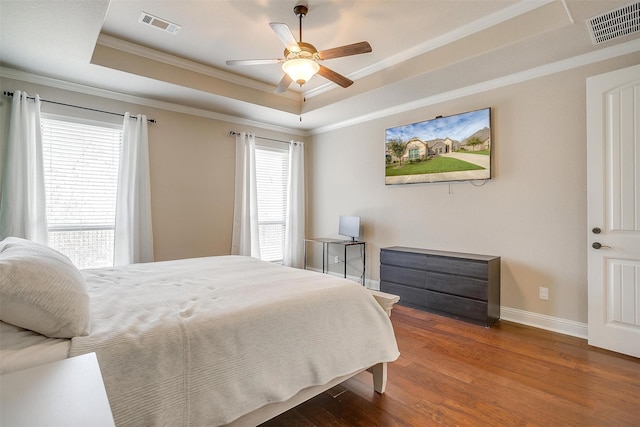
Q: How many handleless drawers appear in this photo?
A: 6